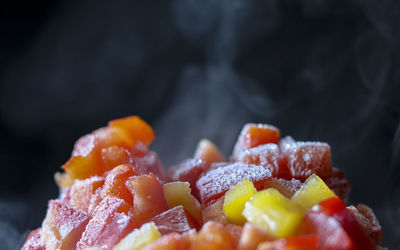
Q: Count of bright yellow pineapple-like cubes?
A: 3